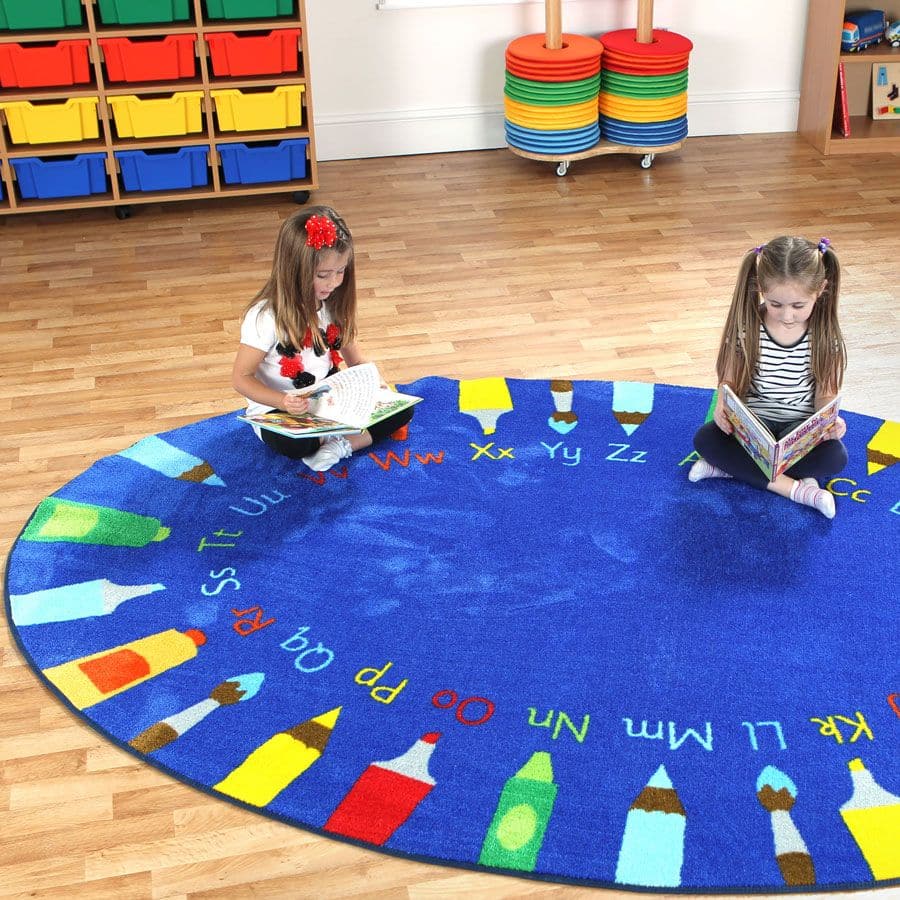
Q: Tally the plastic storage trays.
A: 12